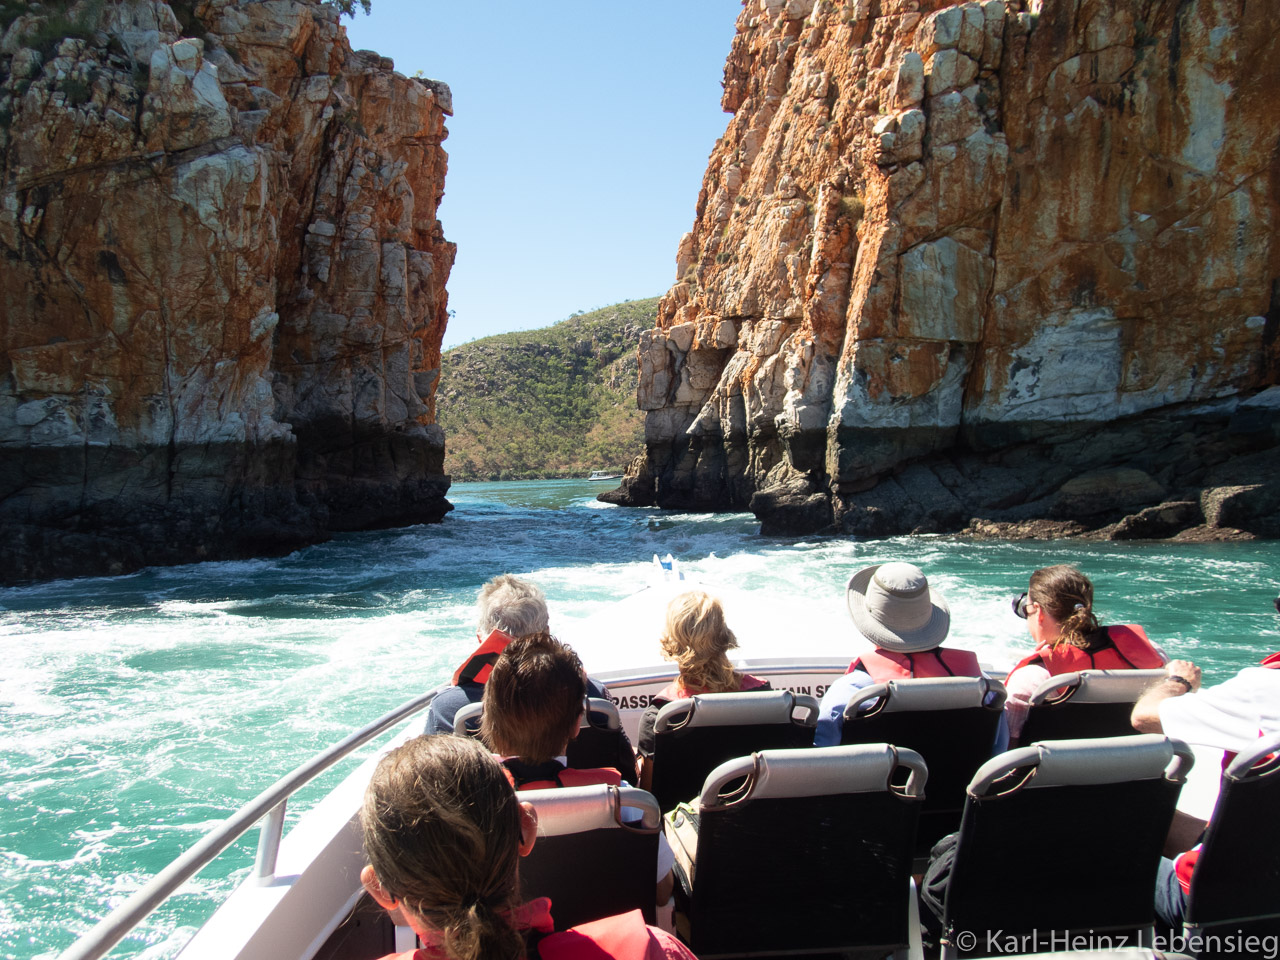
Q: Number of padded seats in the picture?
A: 8